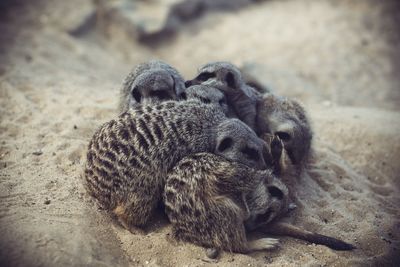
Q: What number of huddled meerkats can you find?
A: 6